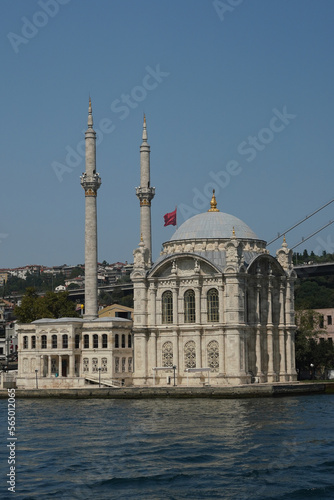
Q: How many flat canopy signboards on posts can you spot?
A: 2